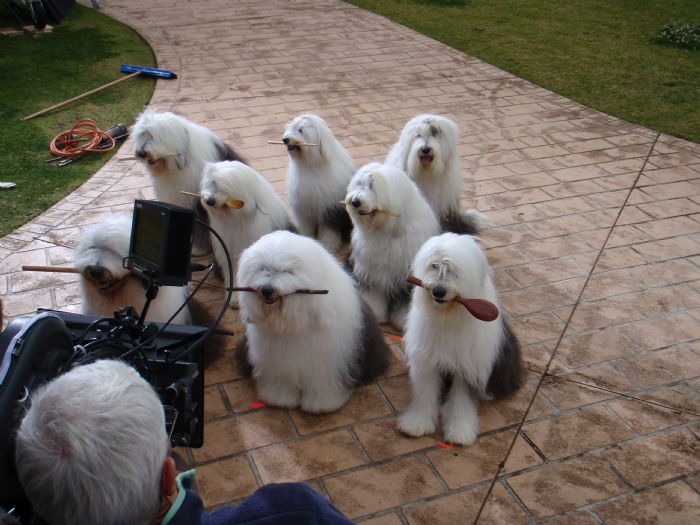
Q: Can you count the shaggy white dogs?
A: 8